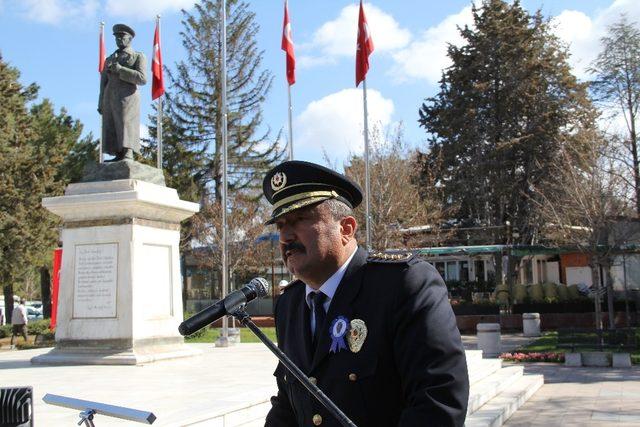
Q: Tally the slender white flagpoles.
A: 5